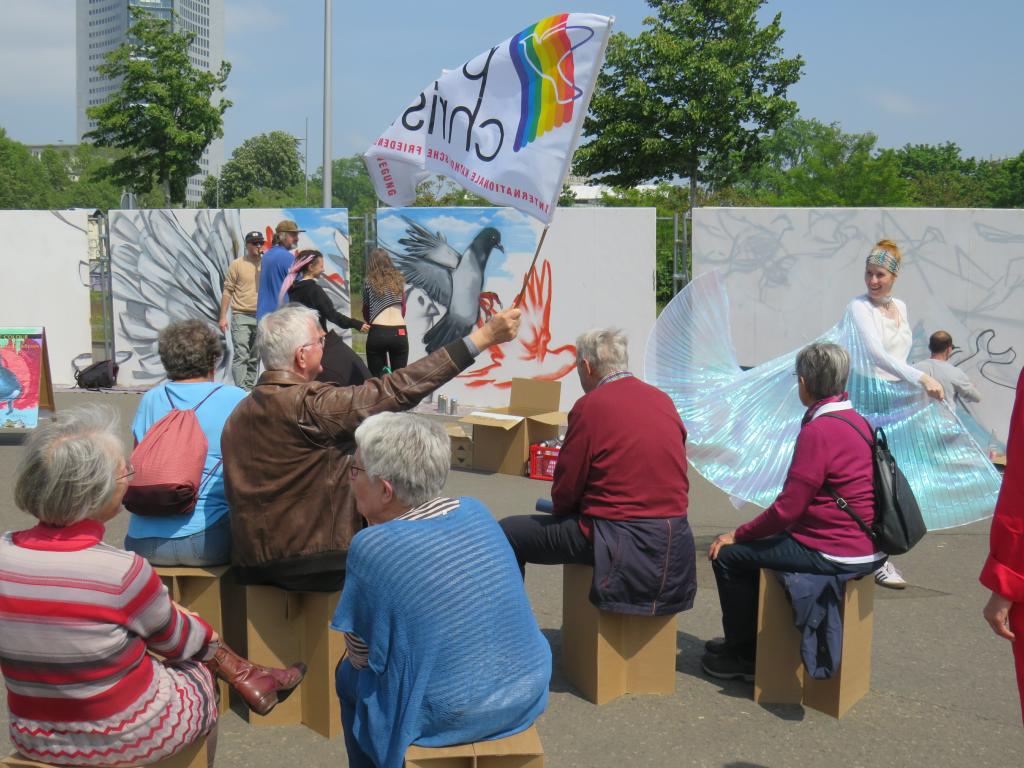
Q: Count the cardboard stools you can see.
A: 6